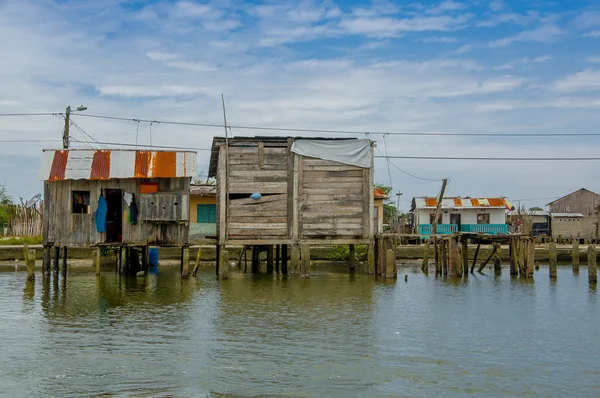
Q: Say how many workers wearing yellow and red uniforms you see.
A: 0